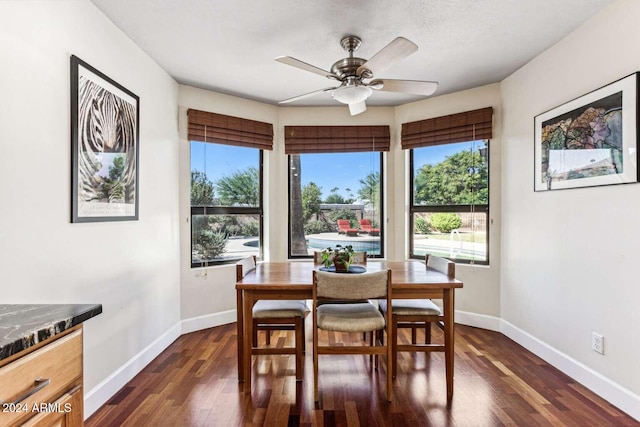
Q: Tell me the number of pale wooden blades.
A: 5